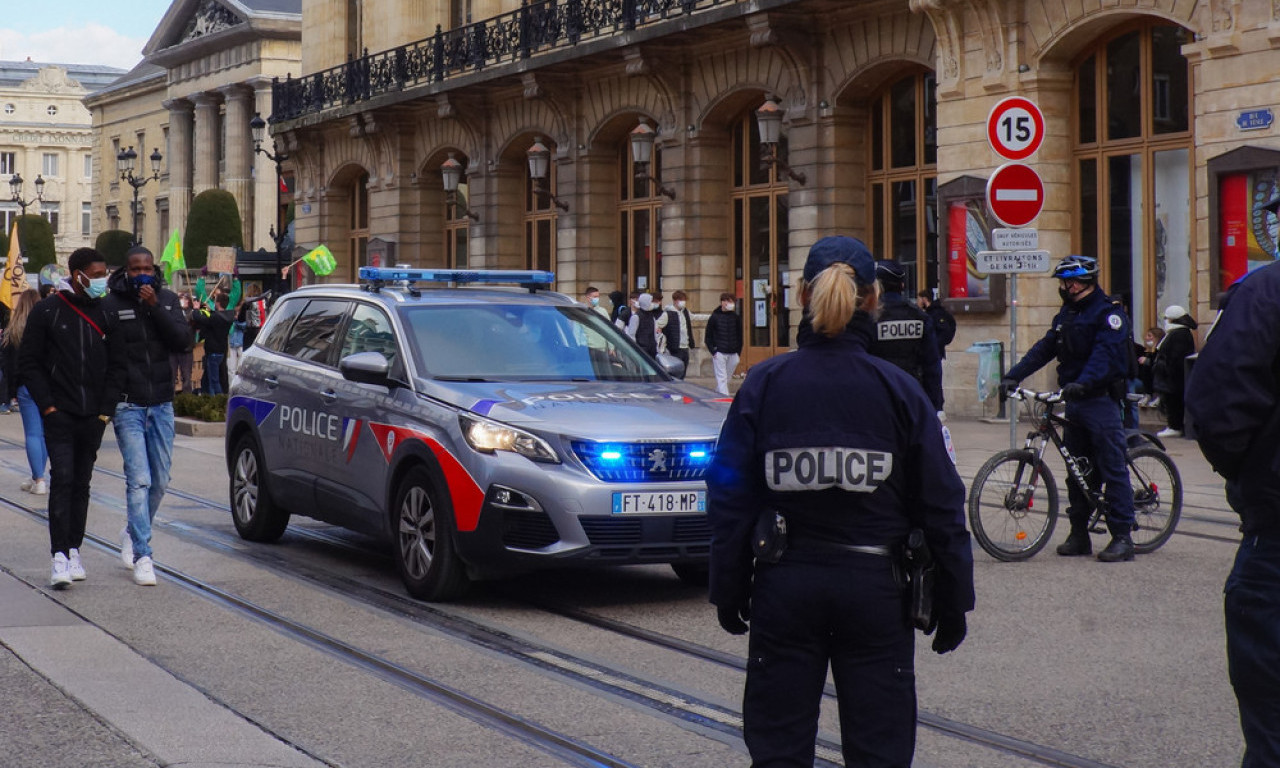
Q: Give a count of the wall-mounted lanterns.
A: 4